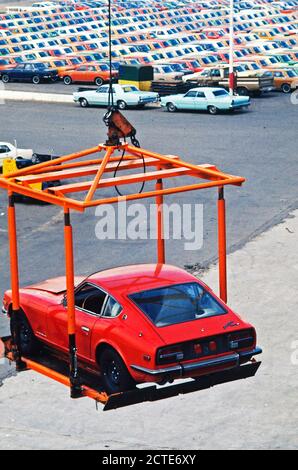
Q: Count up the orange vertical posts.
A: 4